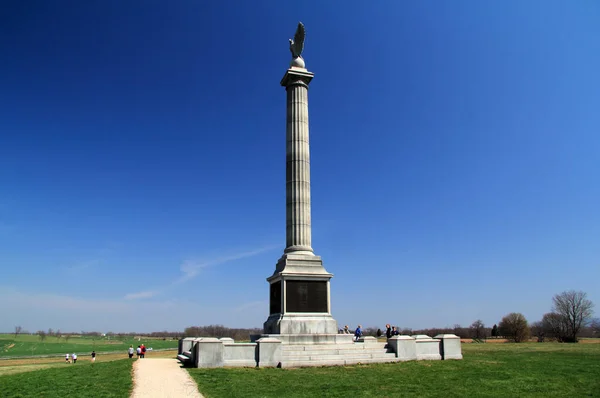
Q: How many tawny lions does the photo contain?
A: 0